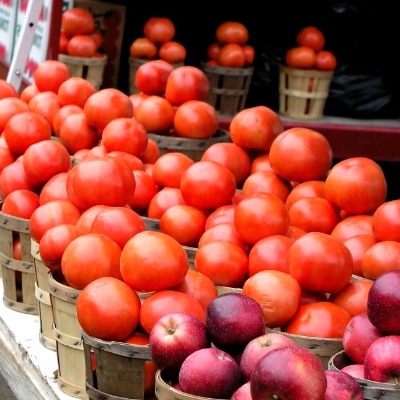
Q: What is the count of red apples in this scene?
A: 11